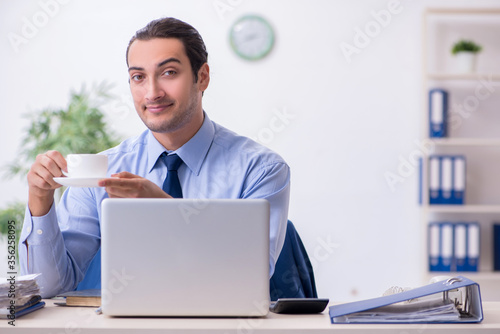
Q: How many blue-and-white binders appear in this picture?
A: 8